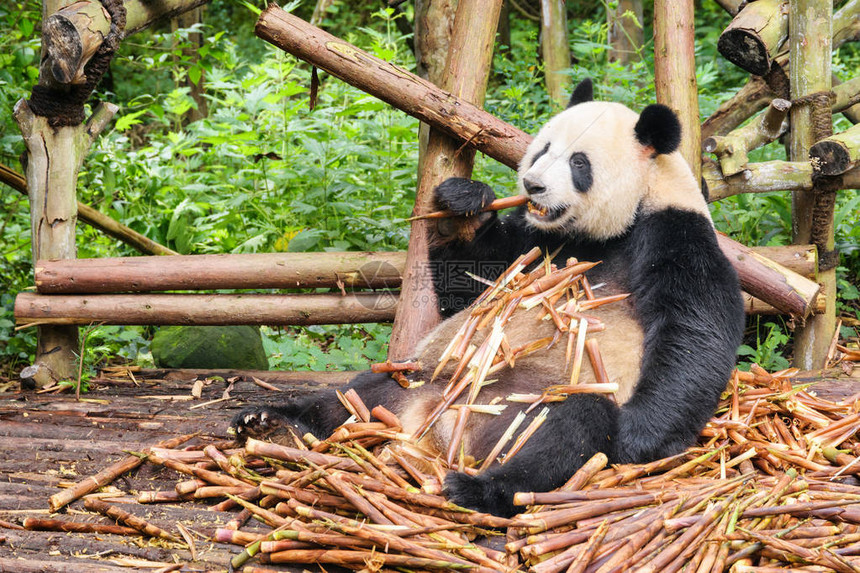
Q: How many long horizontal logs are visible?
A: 2